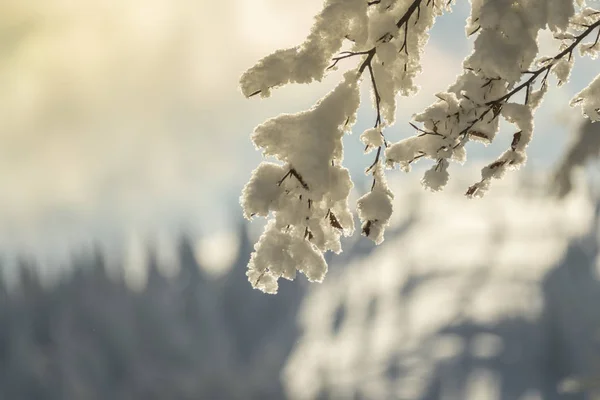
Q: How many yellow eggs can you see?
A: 0